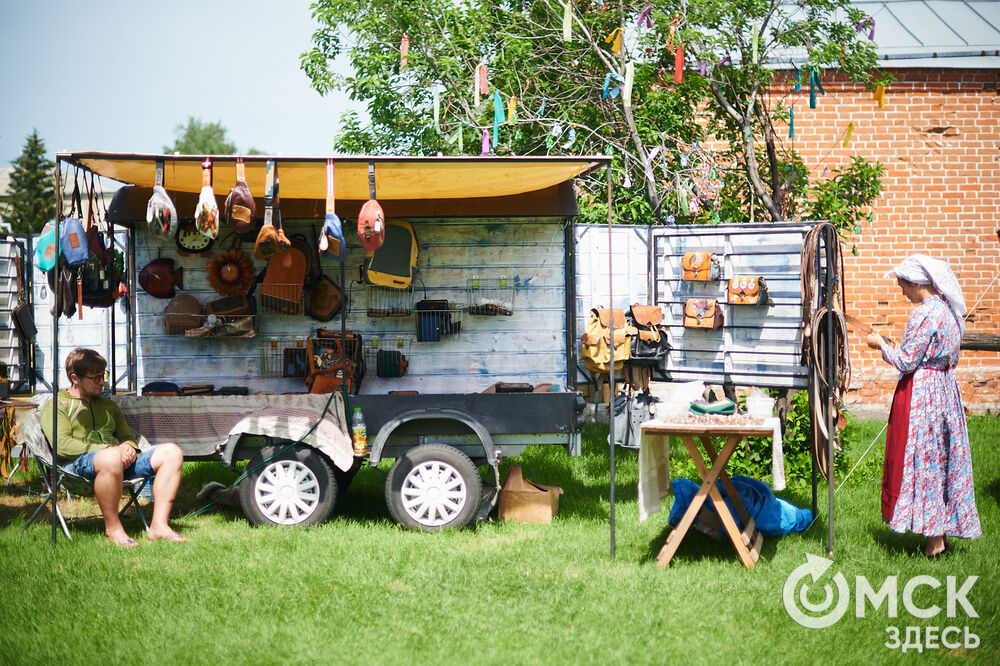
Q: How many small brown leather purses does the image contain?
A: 3